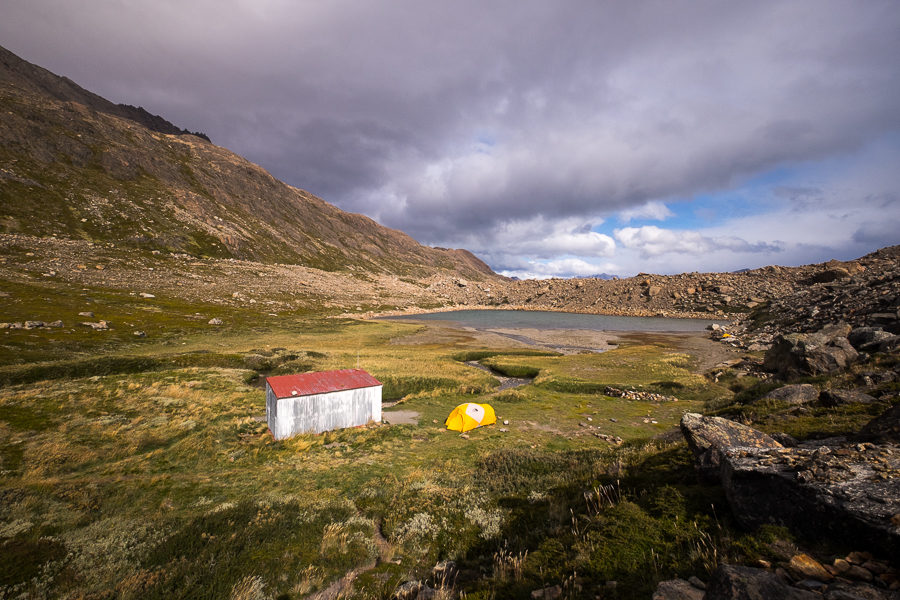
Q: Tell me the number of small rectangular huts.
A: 1